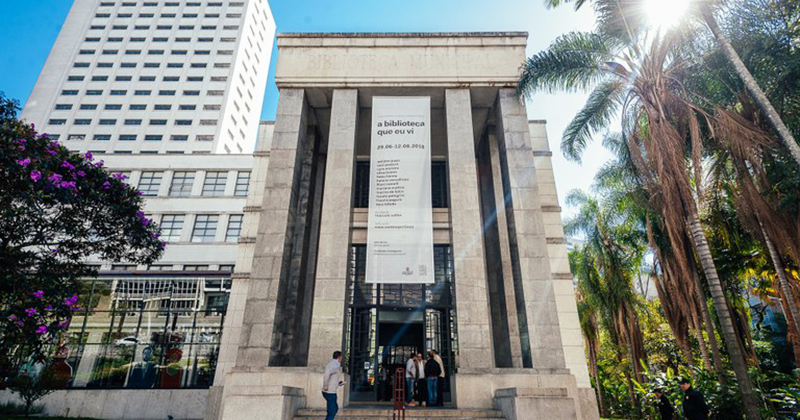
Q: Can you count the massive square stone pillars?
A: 4